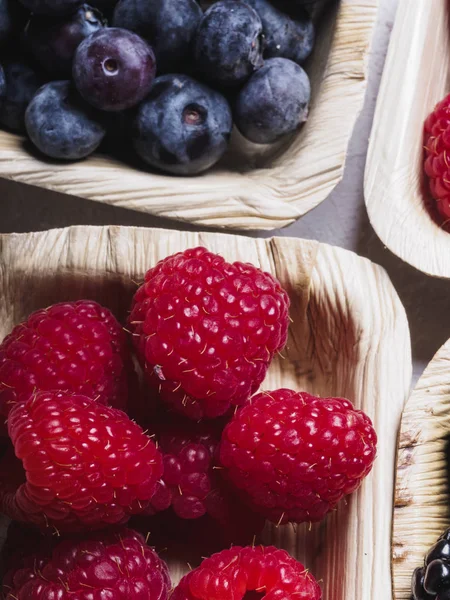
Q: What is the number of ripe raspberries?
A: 8